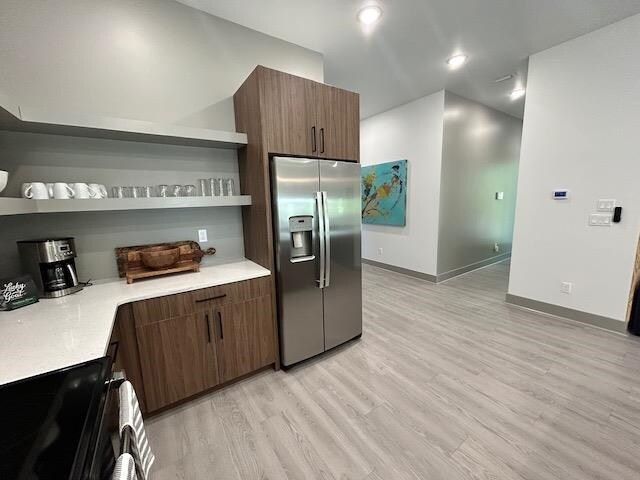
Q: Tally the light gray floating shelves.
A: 2